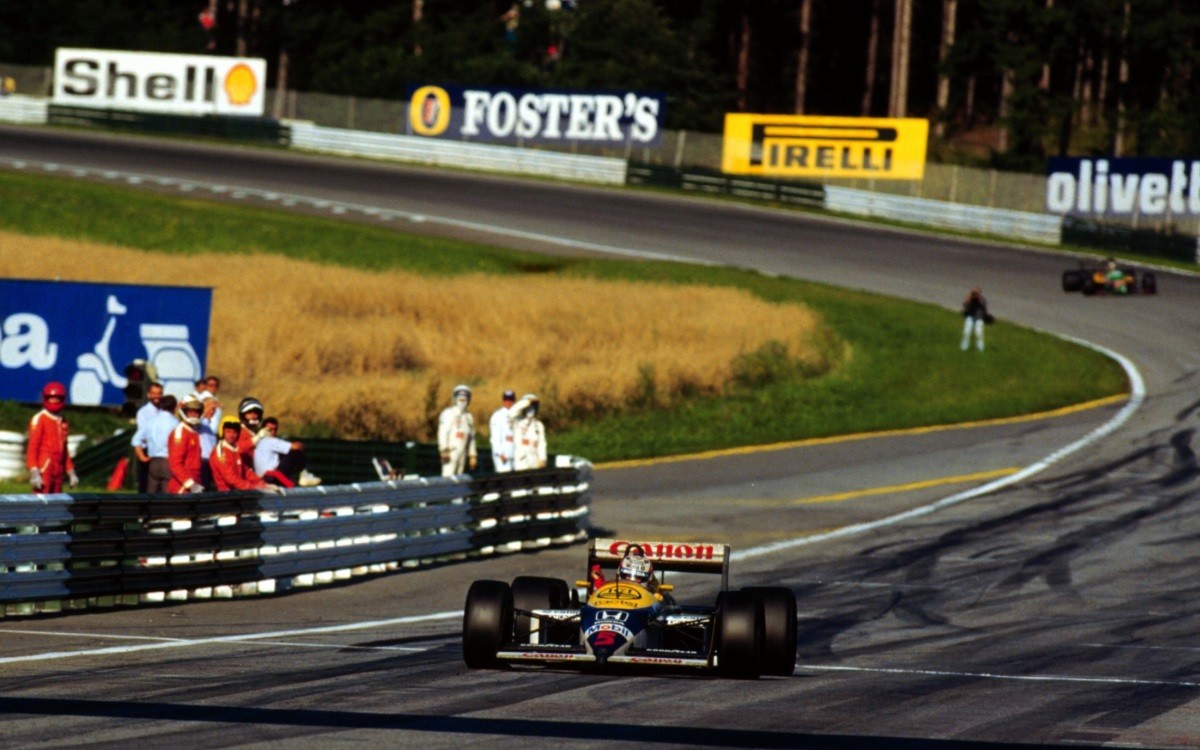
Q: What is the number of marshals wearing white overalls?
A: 3